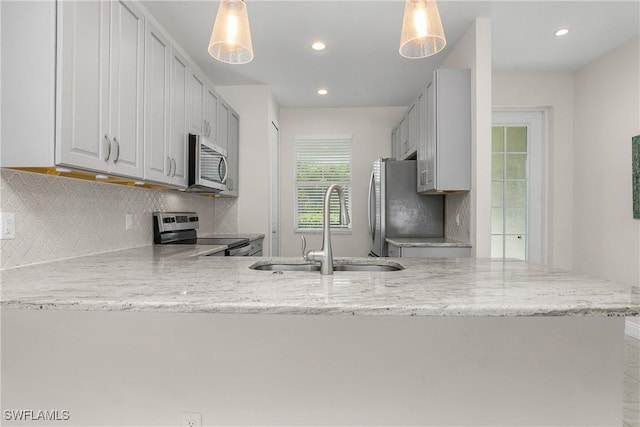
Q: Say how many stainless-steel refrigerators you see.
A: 1